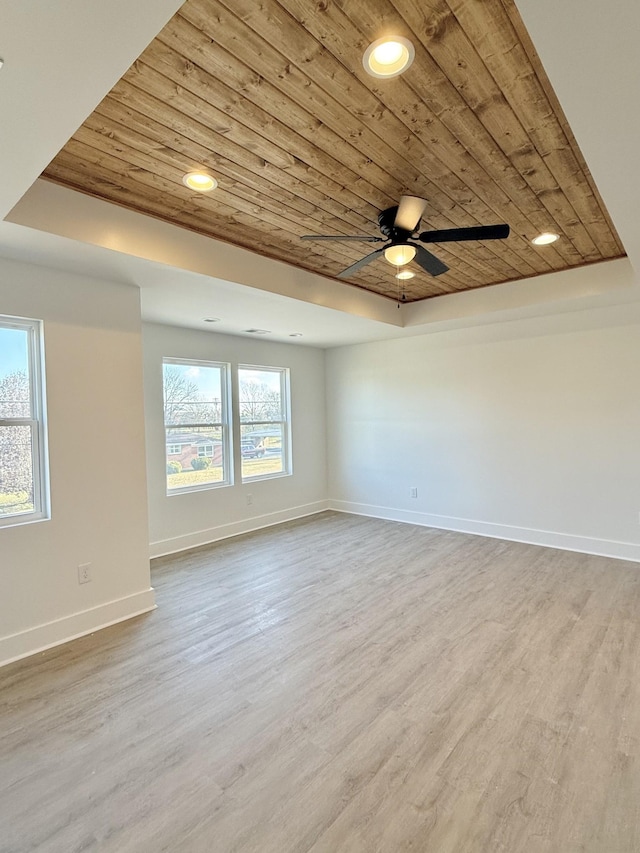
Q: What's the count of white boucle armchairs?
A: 0